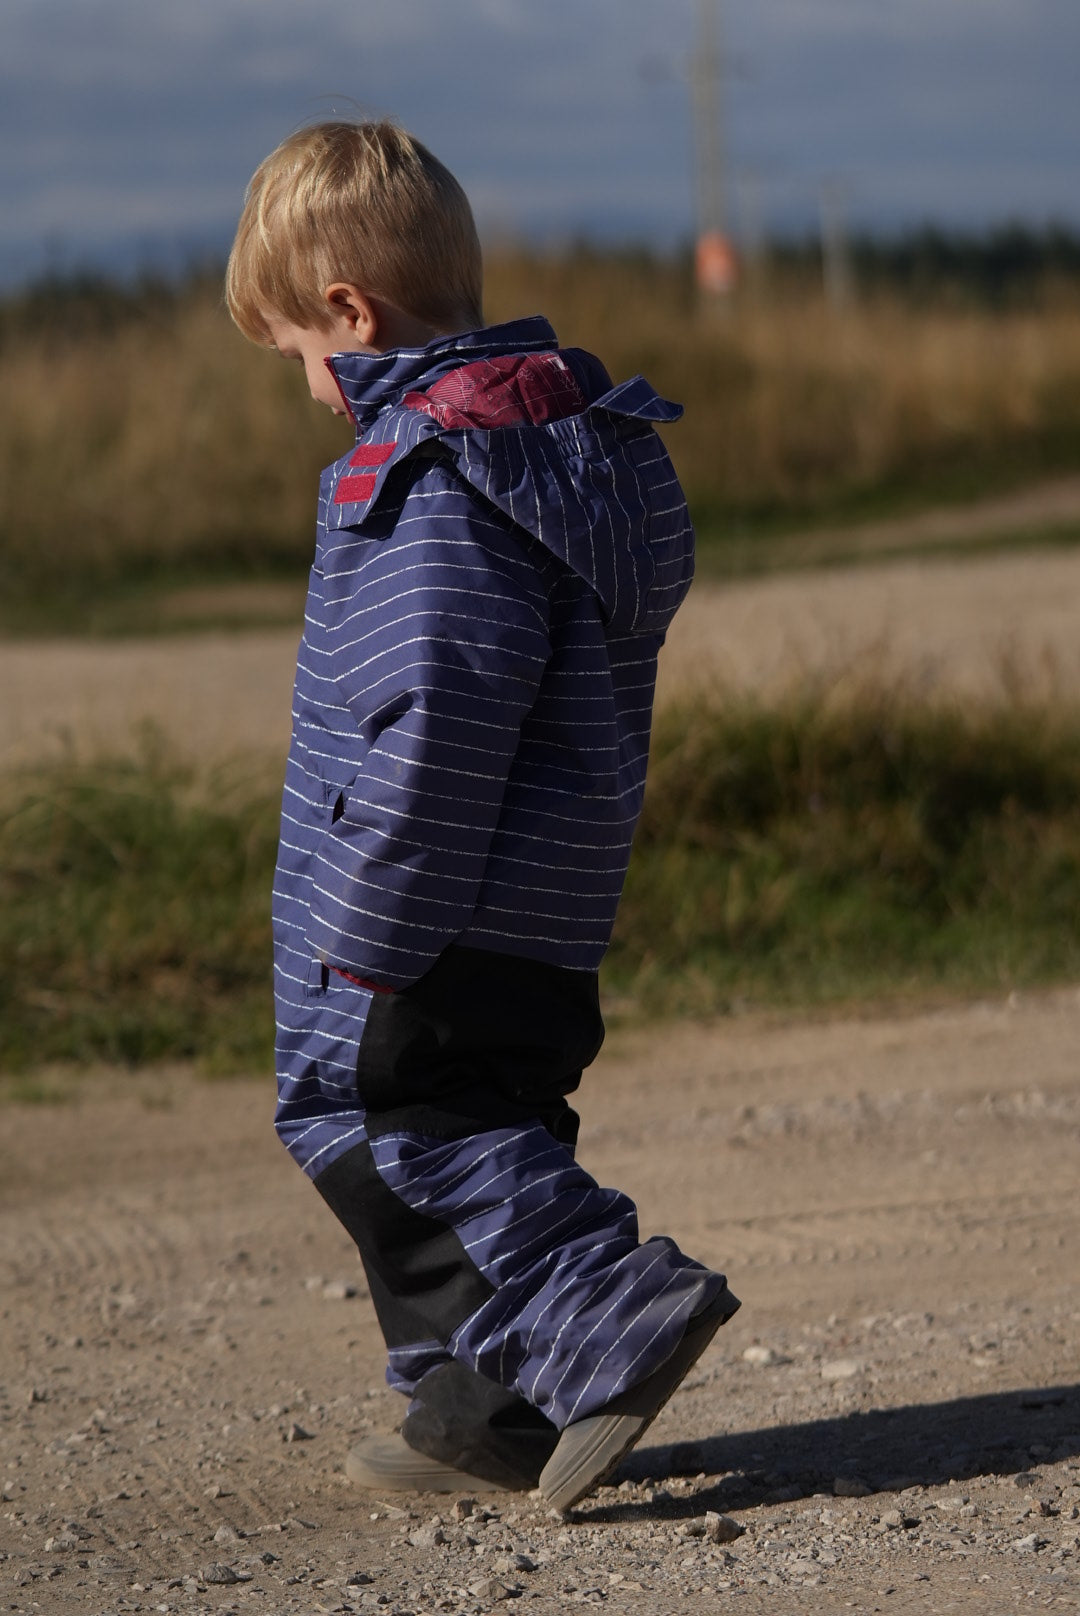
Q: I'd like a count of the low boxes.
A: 0